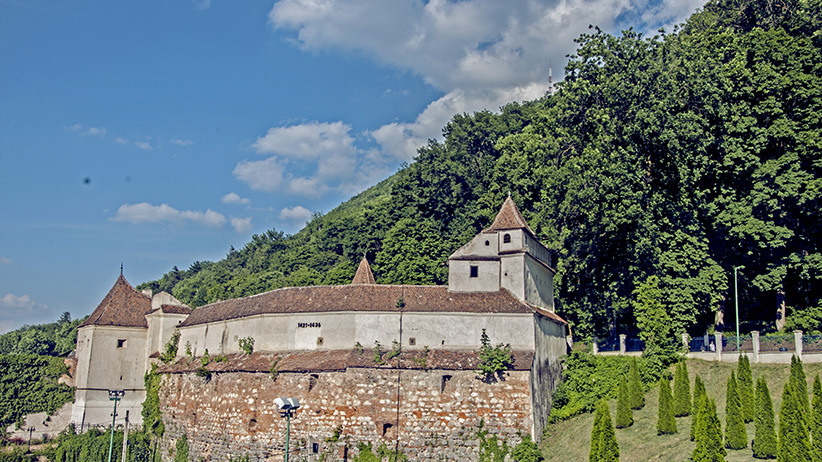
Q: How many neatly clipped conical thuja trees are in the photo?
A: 13